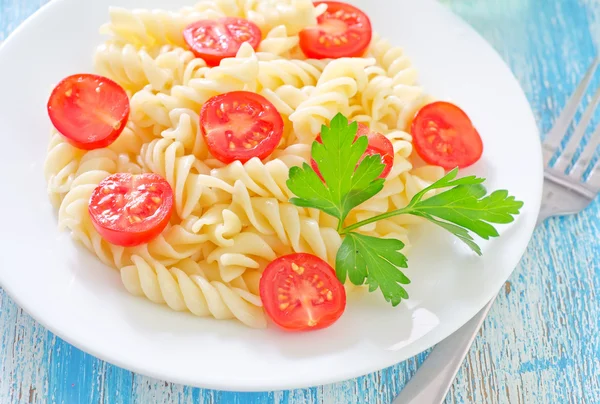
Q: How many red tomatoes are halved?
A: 8